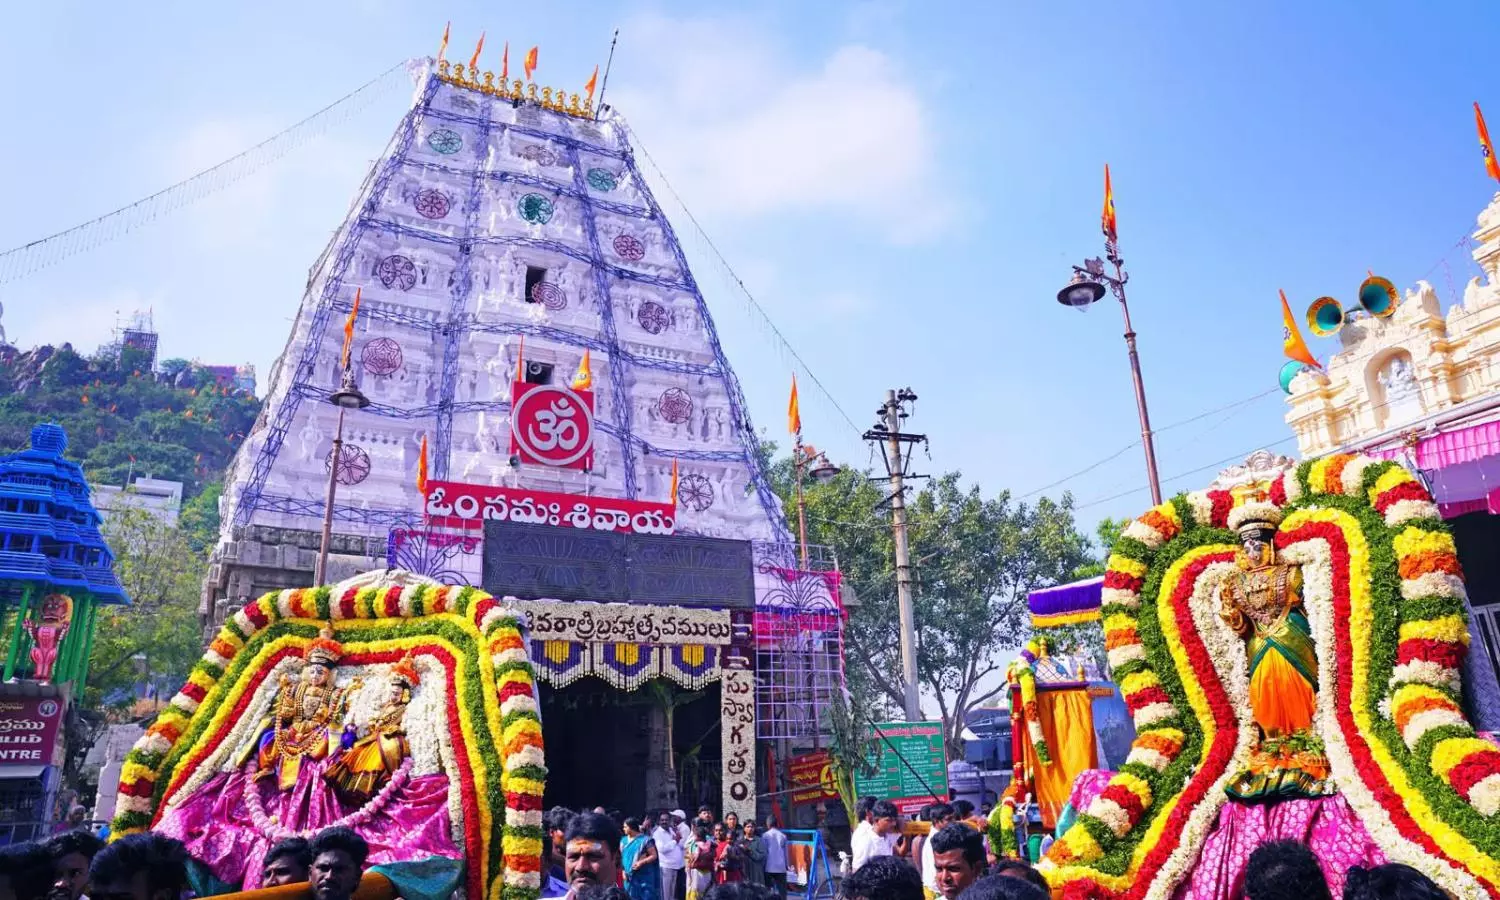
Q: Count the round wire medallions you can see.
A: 13